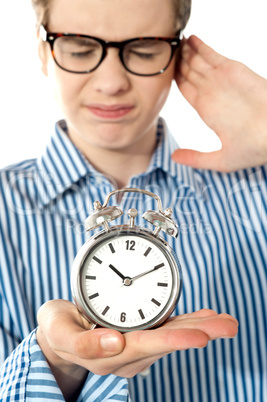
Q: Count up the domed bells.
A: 2